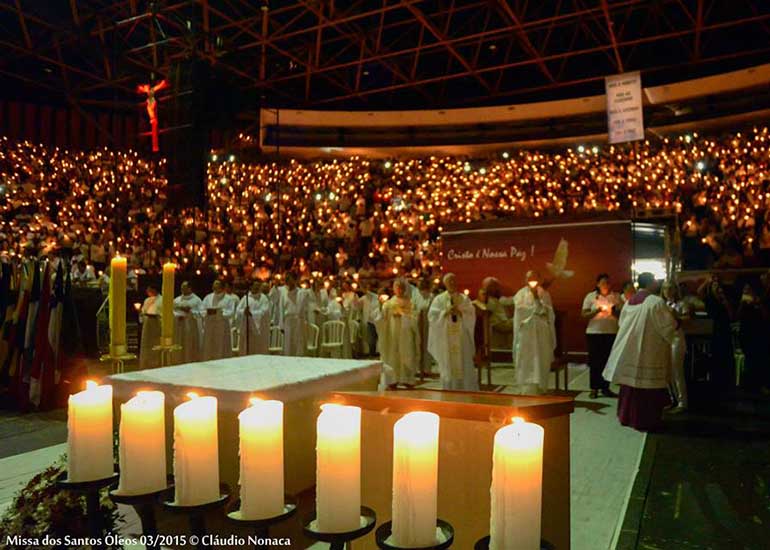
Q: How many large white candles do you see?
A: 7